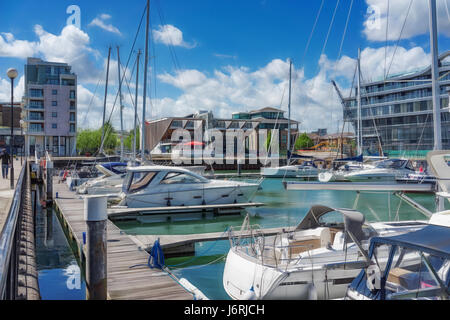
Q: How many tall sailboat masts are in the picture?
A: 7